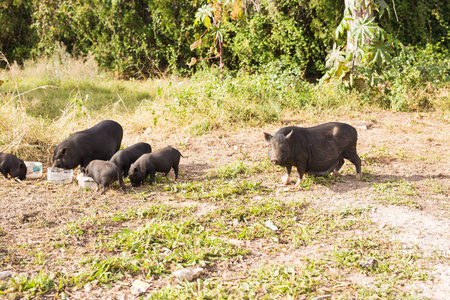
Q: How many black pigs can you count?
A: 6